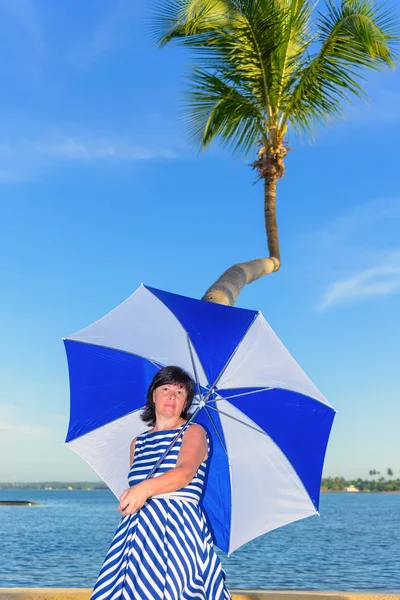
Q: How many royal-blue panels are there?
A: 4